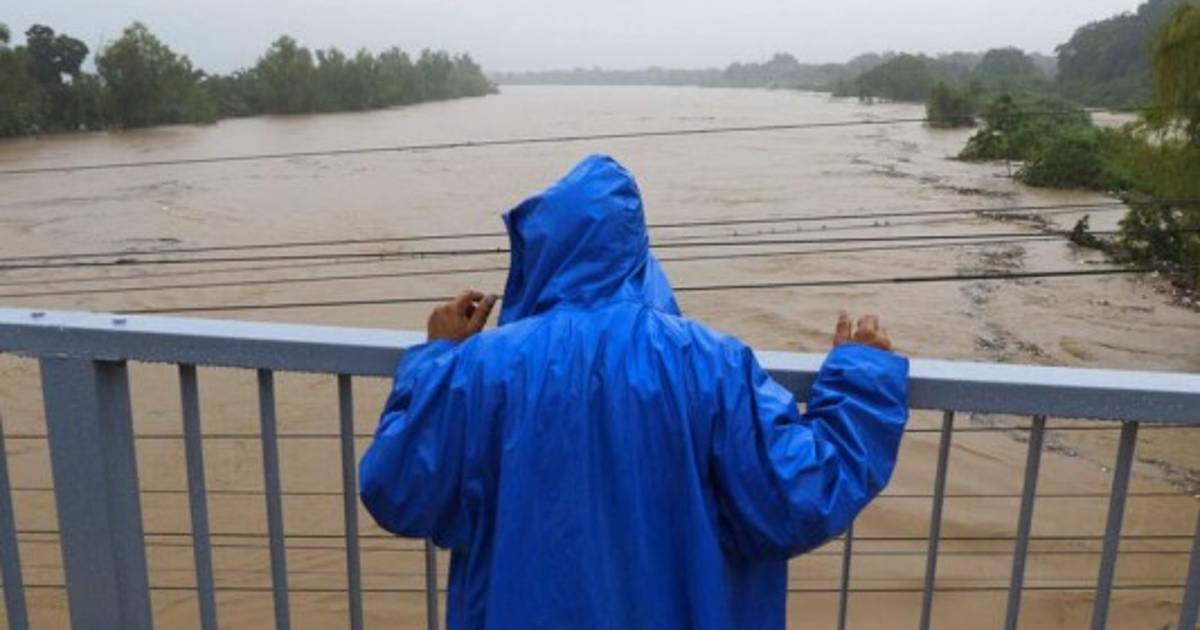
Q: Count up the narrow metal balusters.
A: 10